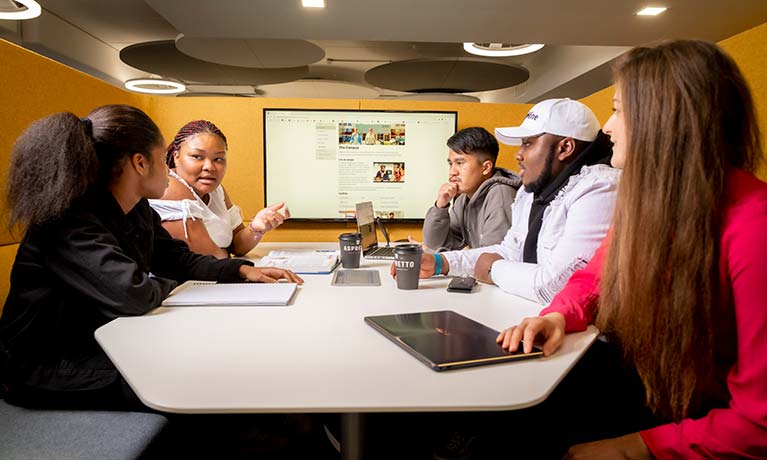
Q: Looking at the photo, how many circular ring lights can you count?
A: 3